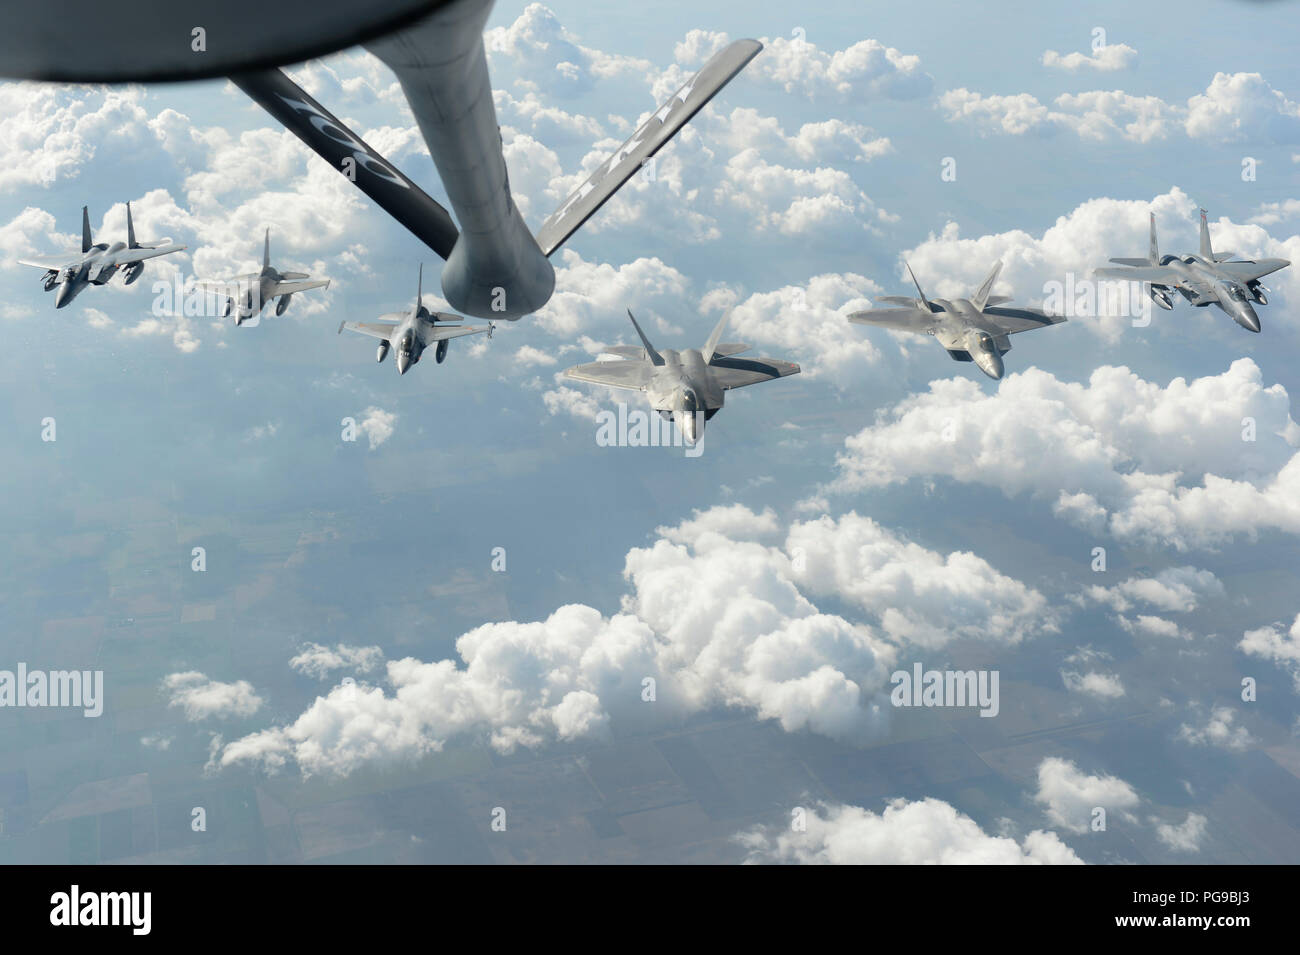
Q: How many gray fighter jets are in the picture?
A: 6